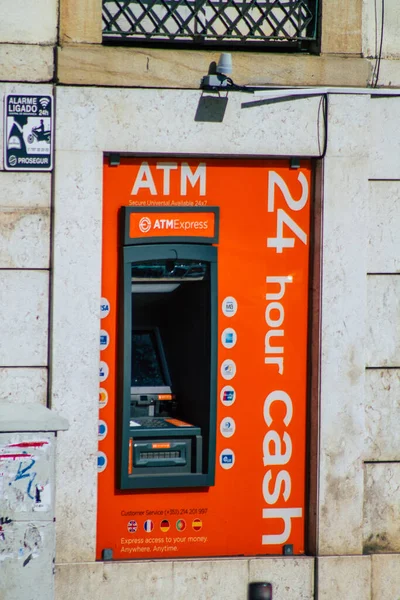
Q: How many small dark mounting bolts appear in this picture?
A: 4